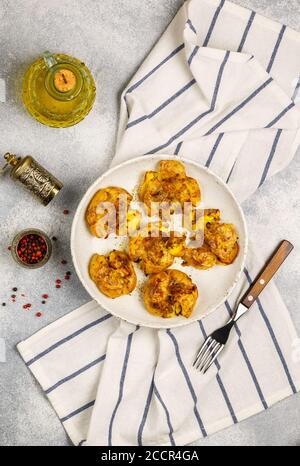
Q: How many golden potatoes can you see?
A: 6